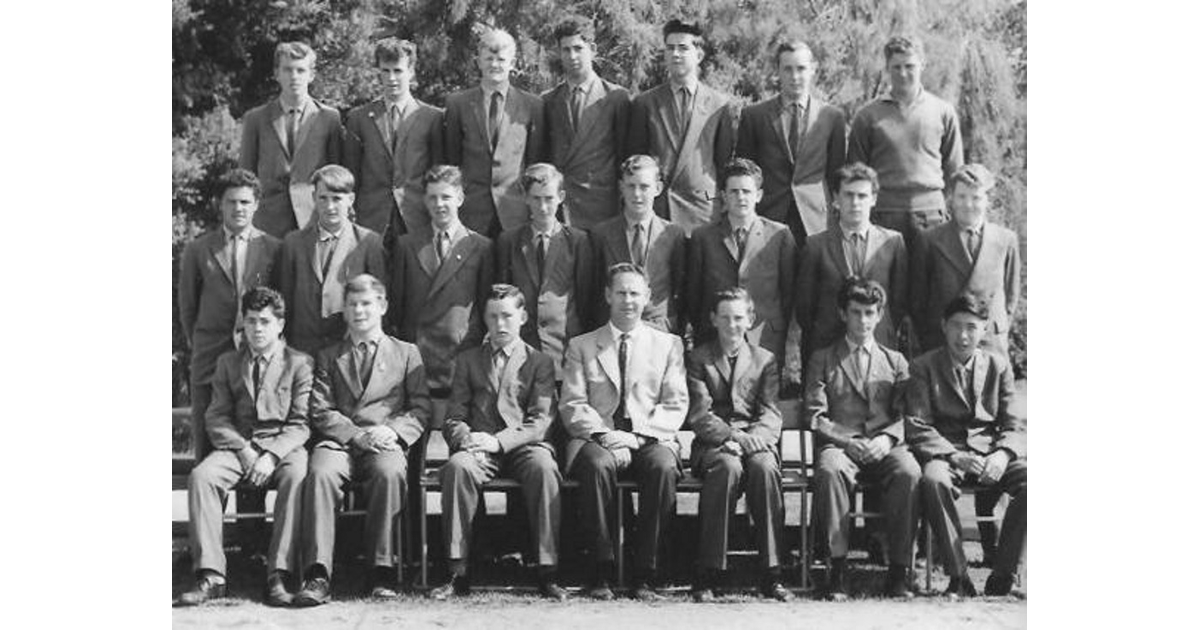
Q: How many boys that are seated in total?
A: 6